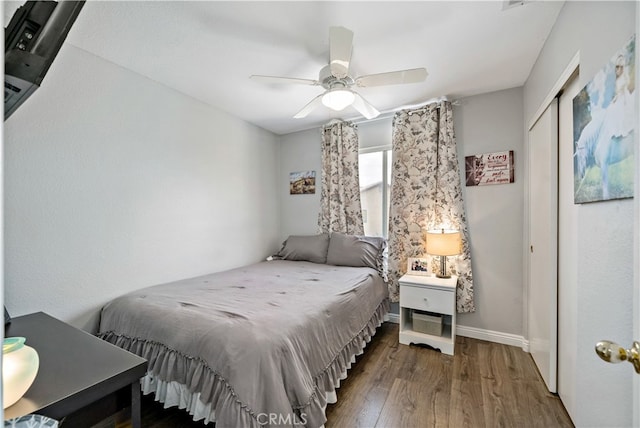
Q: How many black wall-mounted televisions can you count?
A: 1